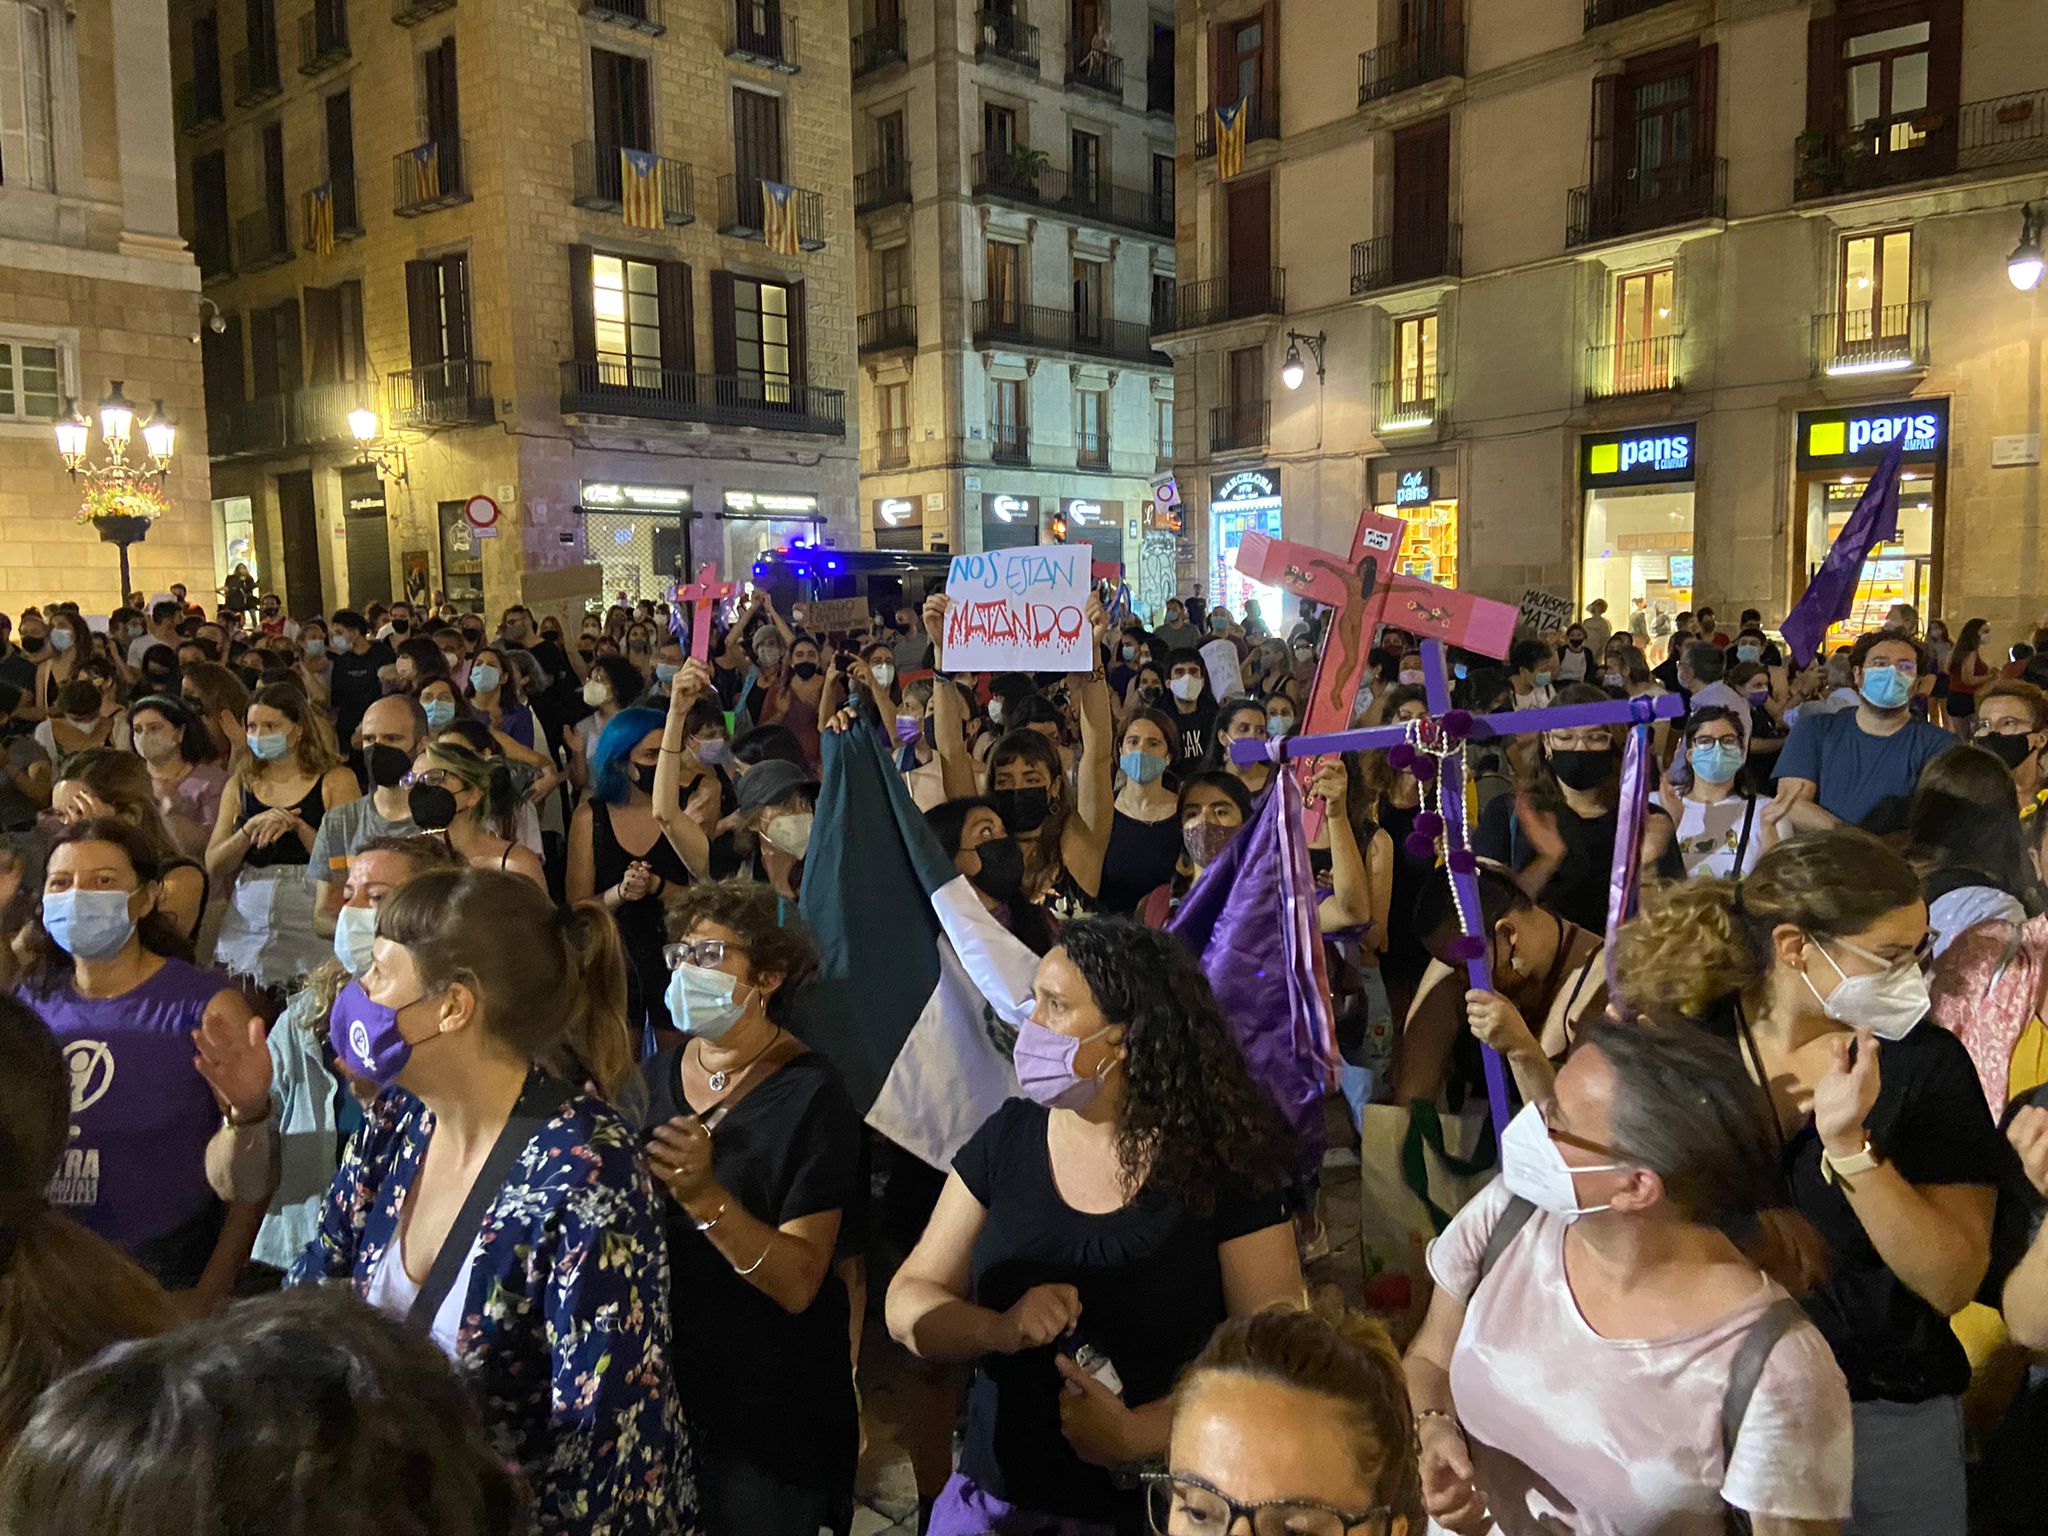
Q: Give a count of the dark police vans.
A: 1